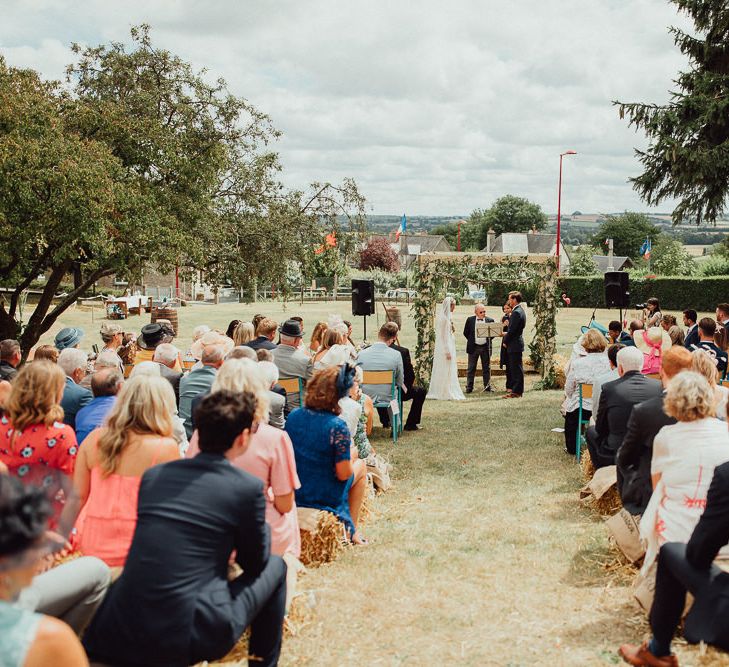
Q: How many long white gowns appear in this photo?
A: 1